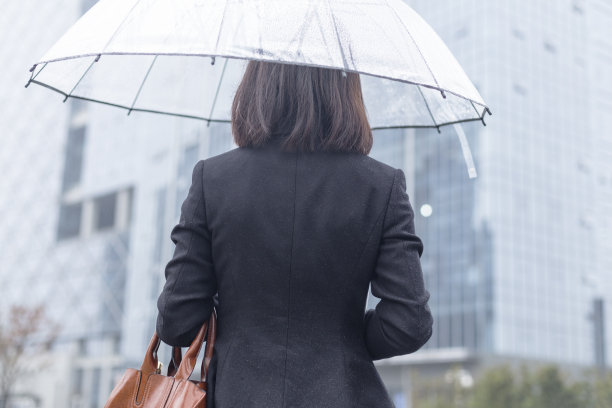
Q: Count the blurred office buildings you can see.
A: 2